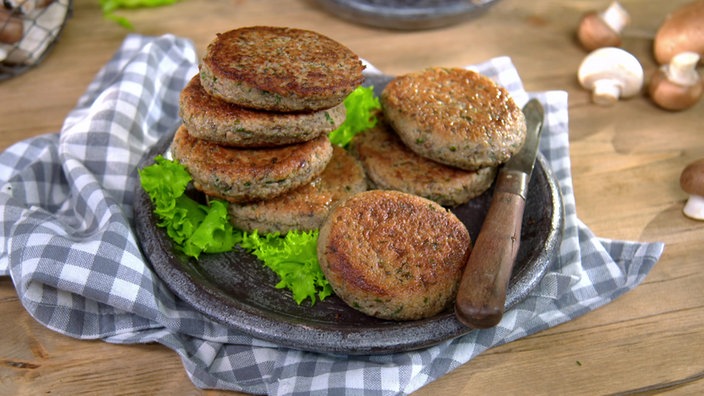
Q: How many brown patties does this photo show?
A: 7